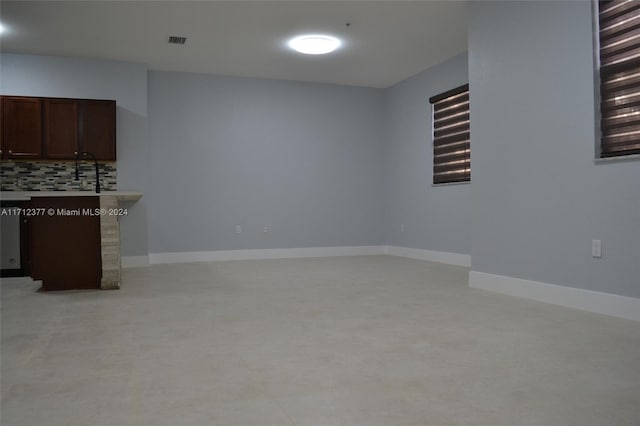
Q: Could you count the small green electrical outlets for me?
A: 0